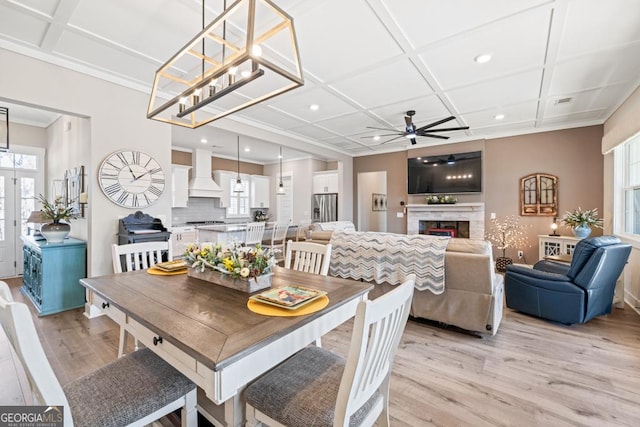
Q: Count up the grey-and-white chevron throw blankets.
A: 1